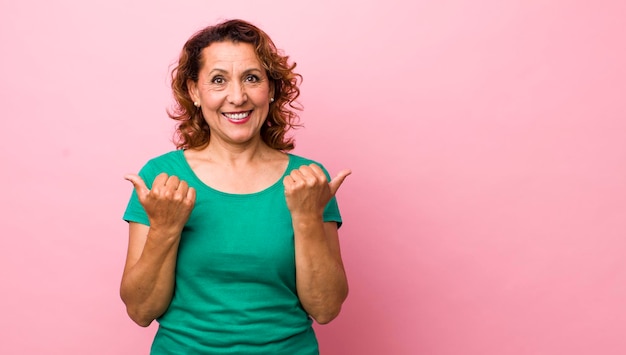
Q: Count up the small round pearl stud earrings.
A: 2